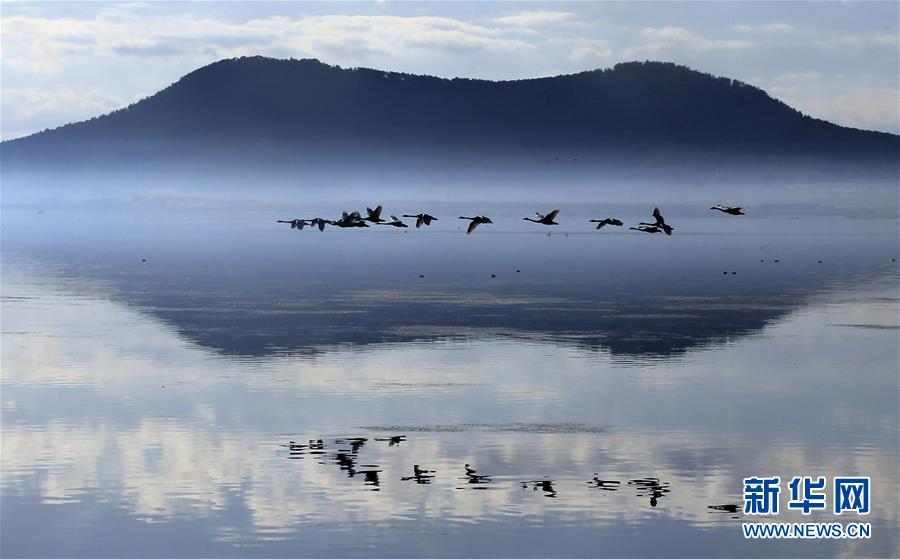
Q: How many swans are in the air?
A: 13